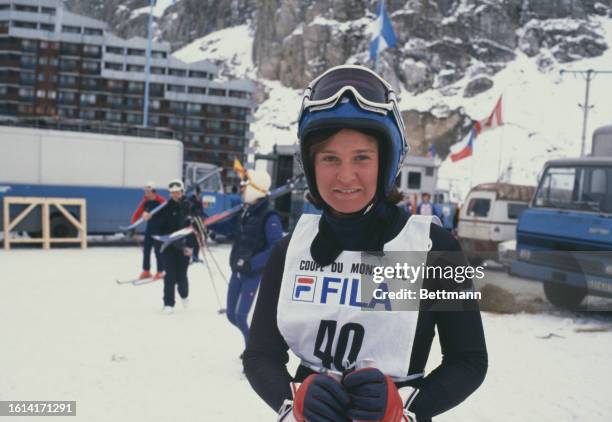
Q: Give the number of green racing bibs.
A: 0